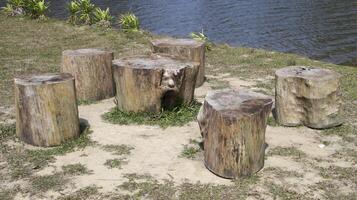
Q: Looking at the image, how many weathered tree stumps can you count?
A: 6